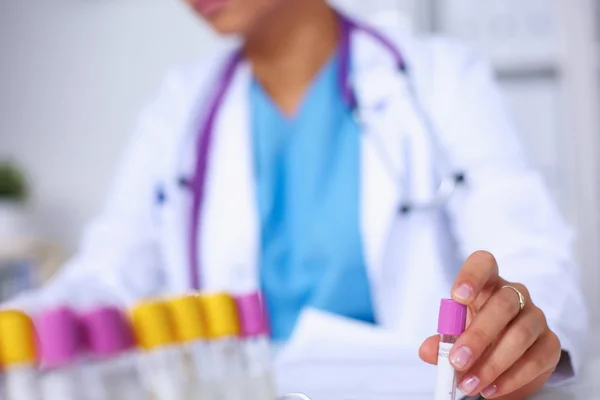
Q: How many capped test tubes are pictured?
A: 8